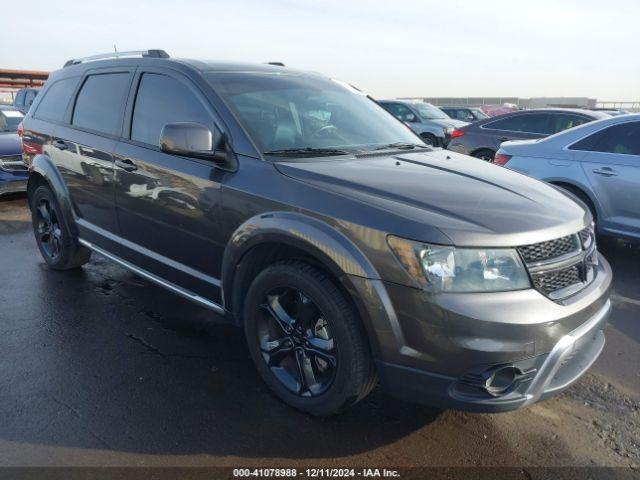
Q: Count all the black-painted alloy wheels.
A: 2